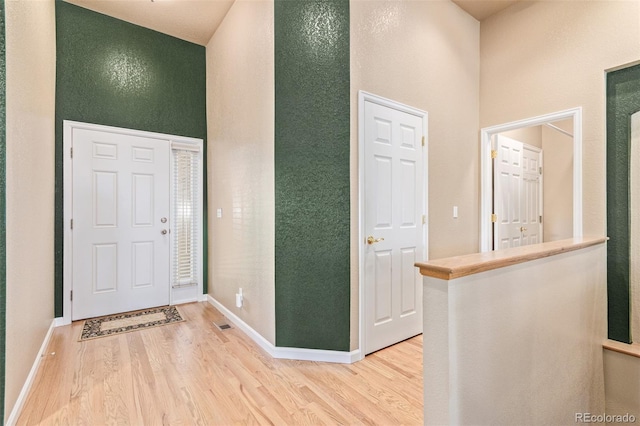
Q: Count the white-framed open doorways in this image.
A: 1